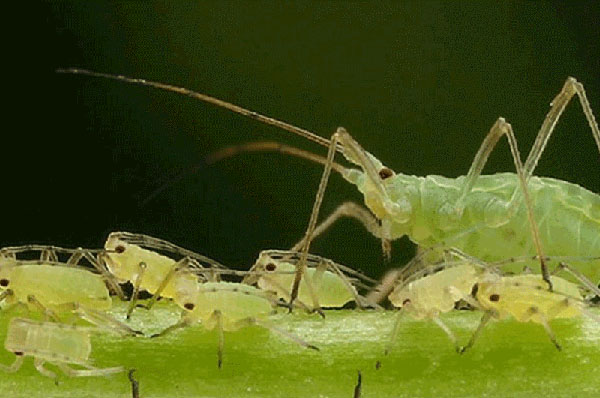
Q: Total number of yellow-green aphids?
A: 7